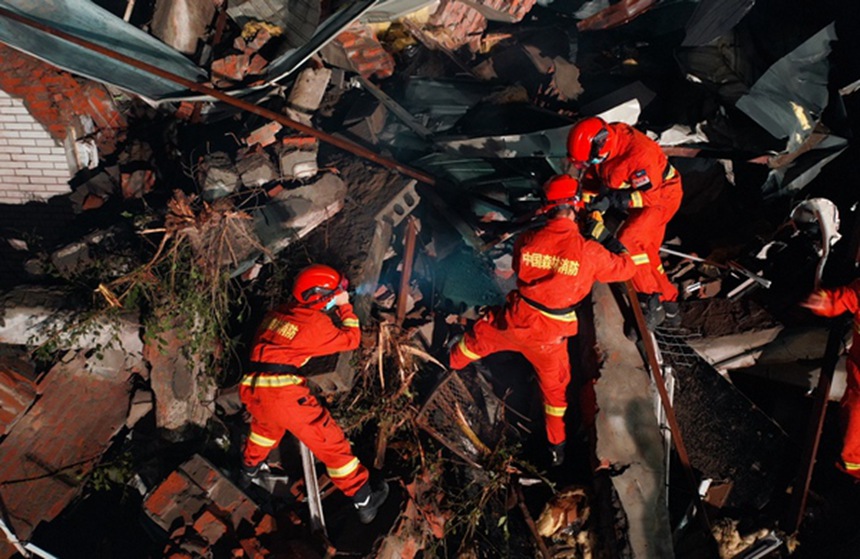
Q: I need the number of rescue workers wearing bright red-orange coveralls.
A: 4